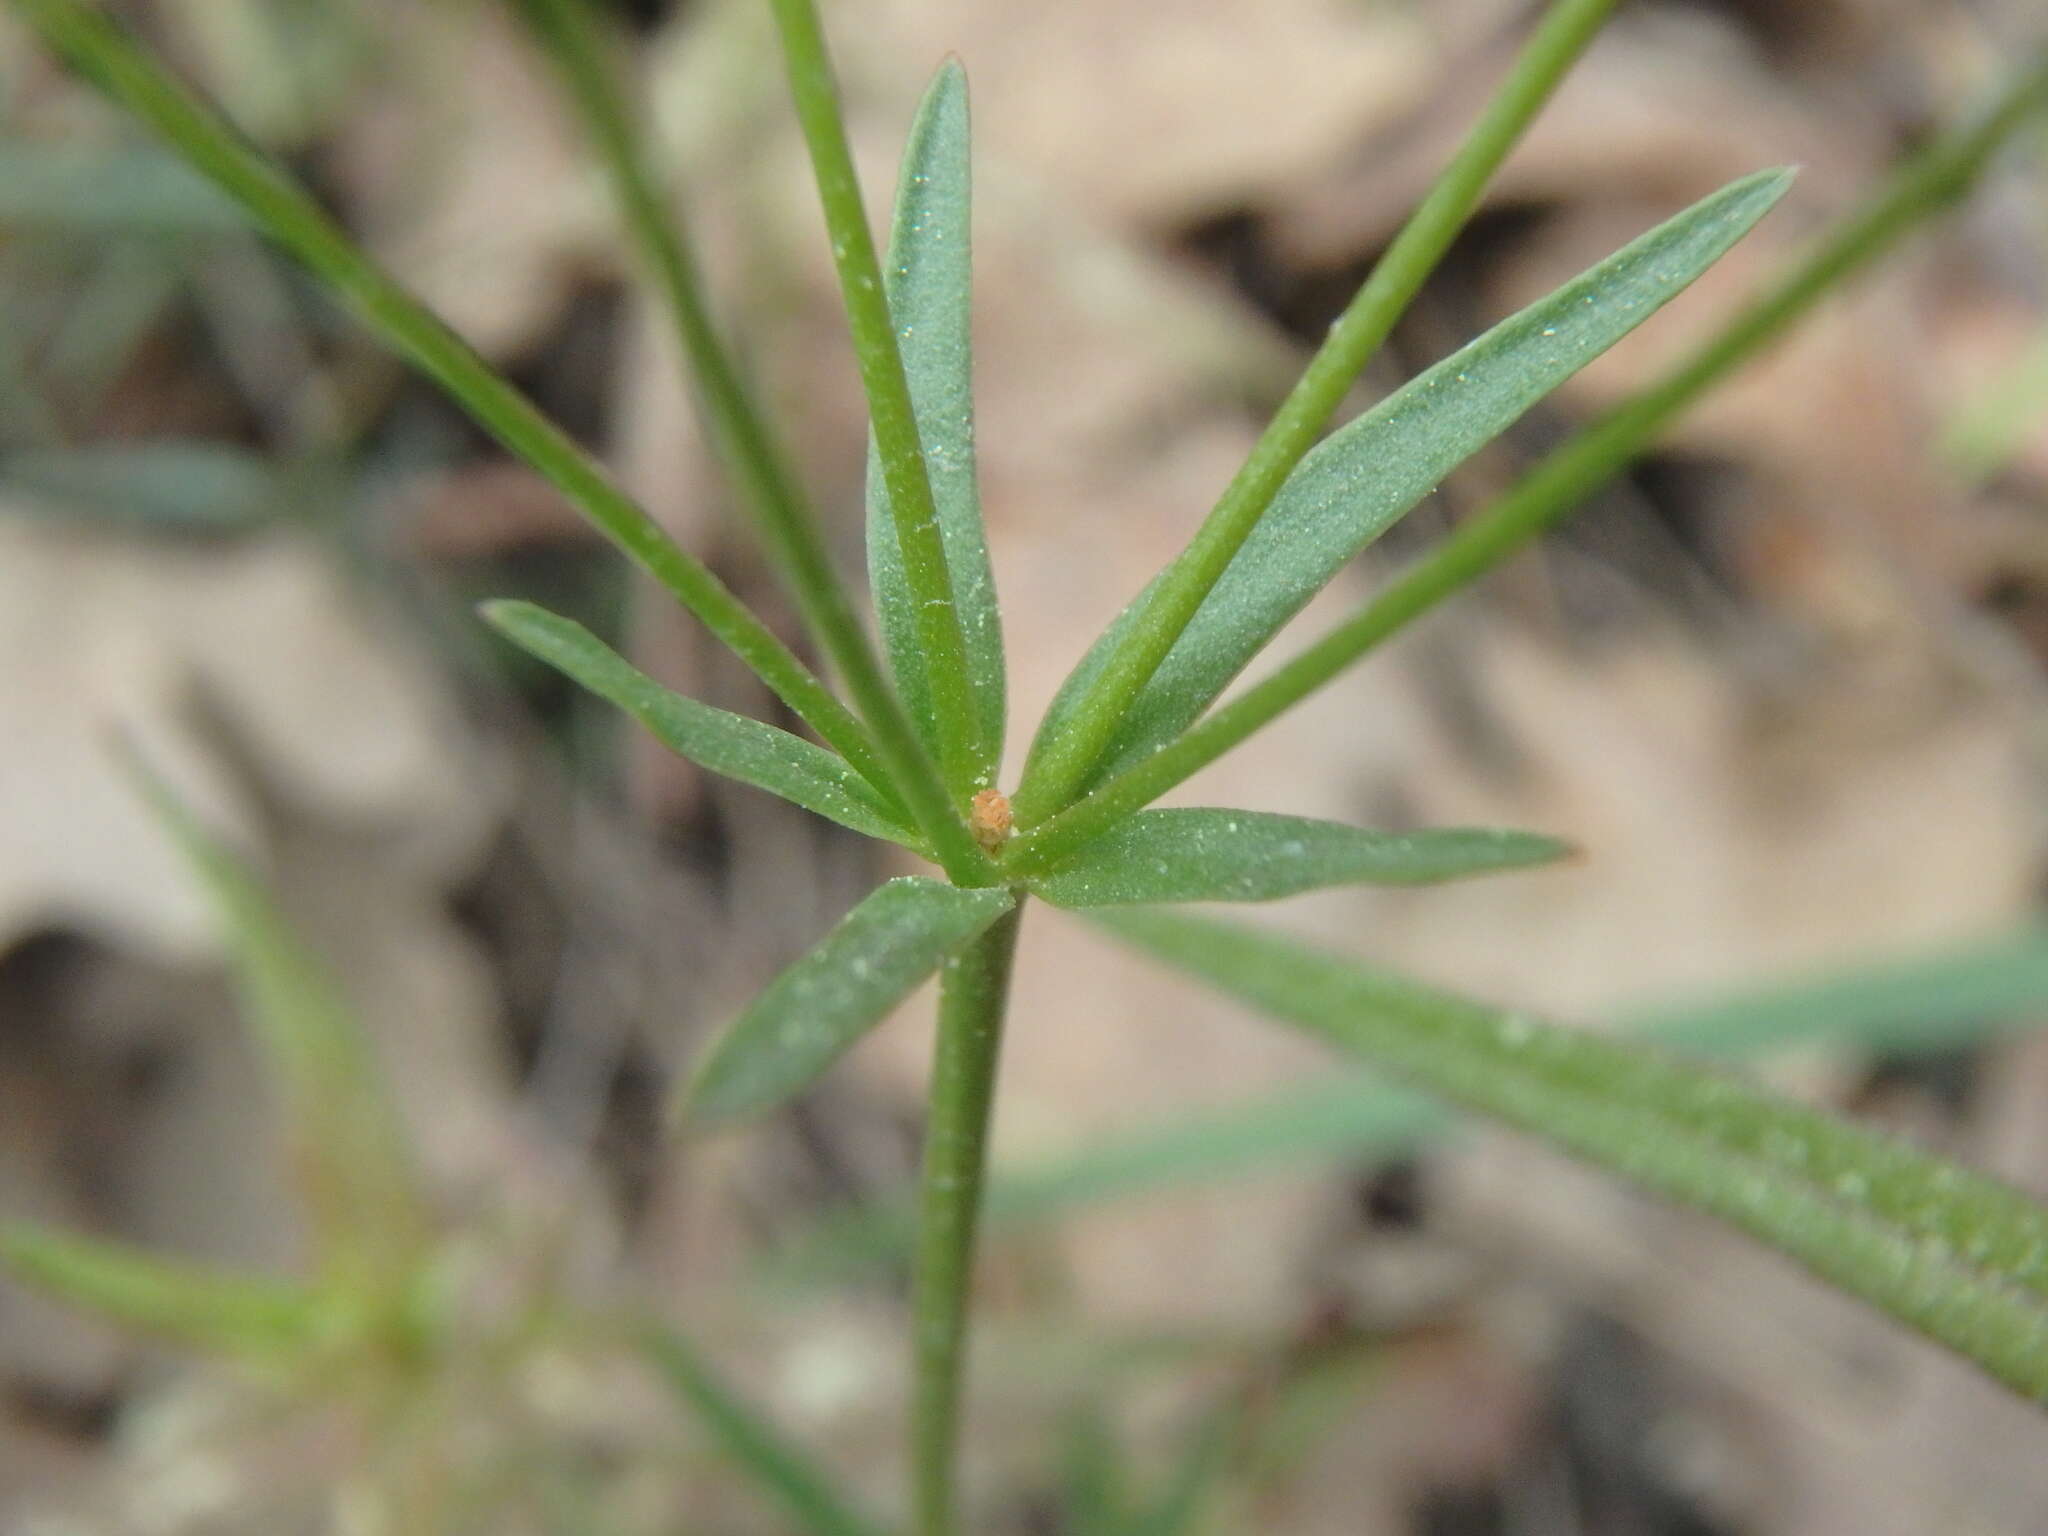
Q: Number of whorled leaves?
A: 5